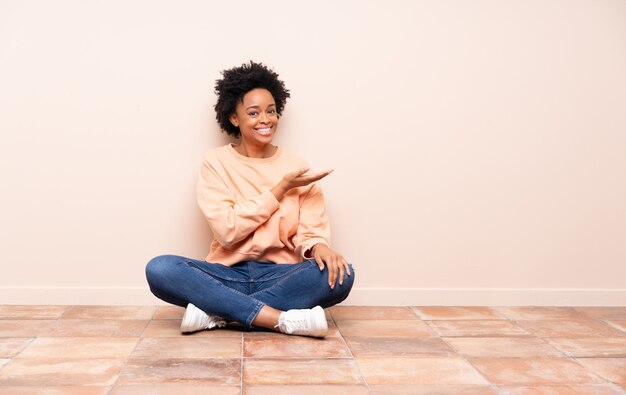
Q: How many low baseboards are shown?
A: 1